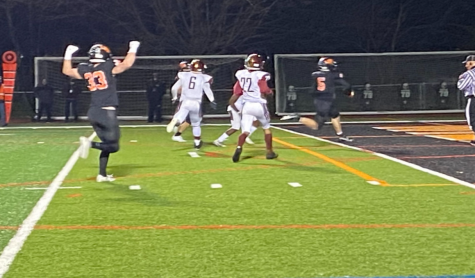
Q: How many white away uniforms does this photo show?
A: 3